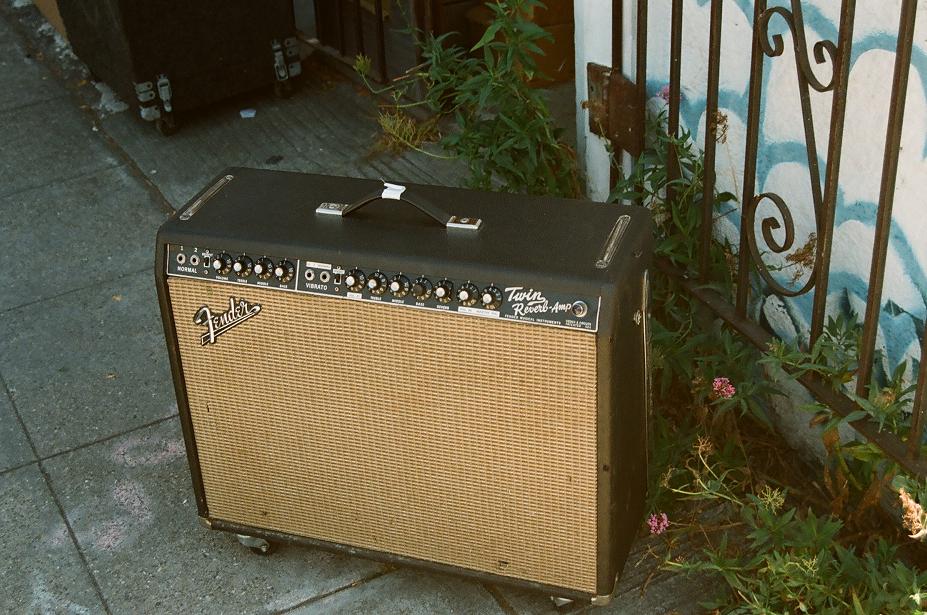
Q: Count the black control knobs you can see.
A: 11